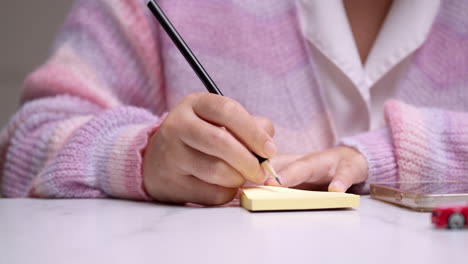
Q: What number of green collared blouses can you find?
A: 0